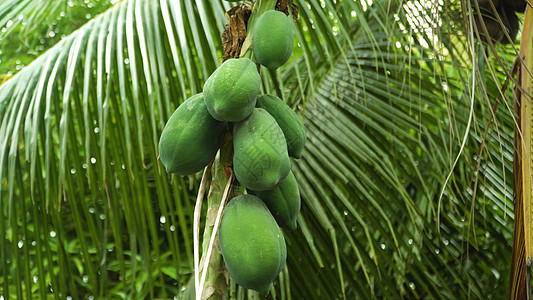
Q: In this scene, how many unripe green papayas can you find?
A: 7